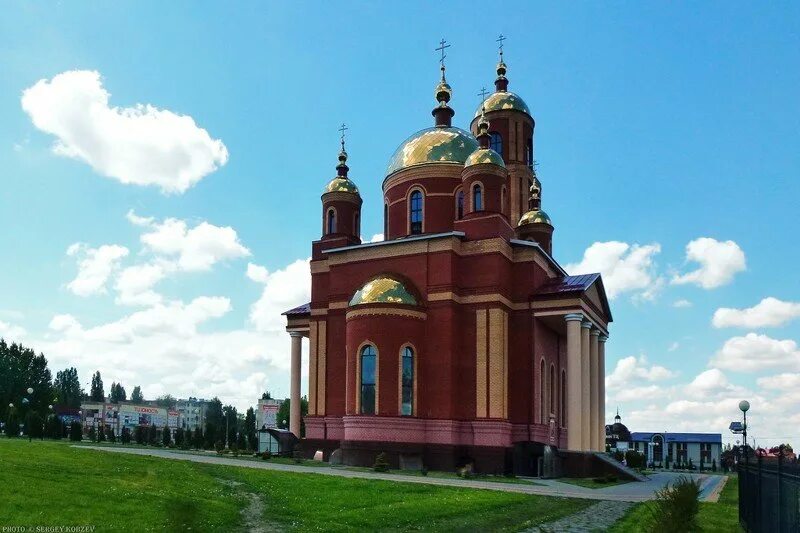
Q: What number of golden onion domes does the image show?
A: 5